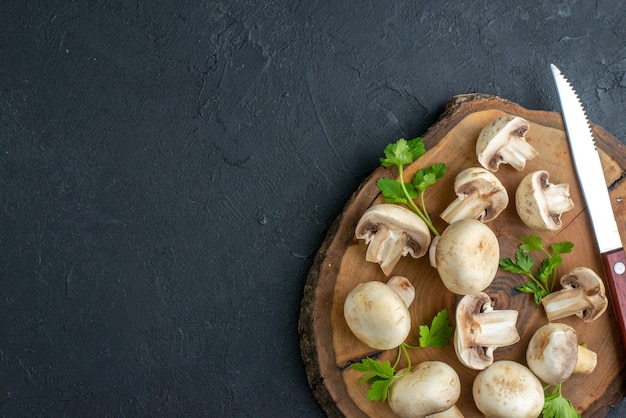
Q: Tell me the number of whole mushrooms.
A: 5